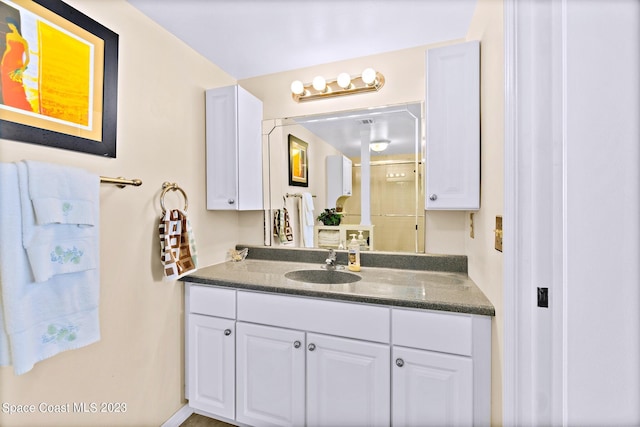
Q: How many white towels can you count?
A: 3